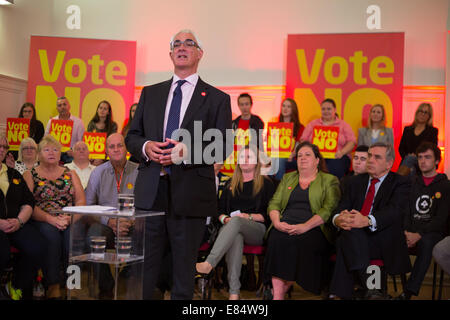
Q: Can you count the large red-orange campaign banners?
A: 2